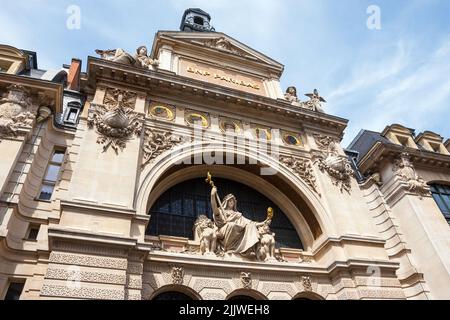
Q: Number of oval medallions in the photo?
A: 5